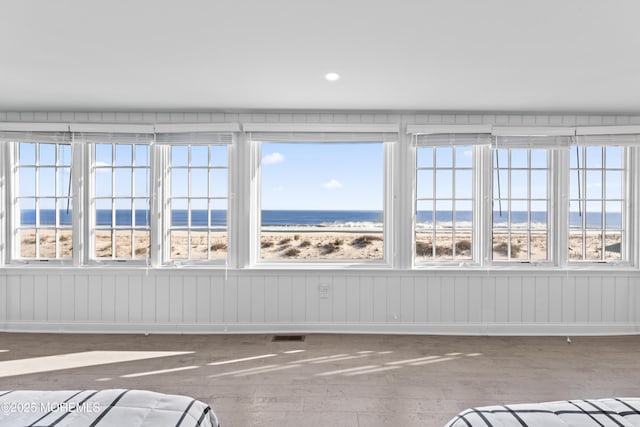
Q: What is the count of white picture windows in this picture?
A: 1